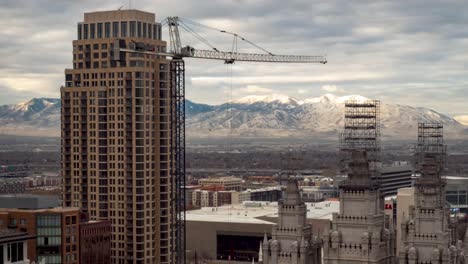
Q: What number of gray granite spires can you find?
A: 3